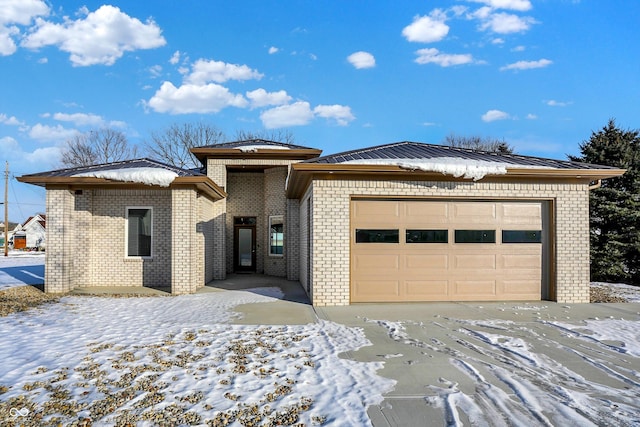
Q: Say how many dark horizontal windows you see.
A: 4